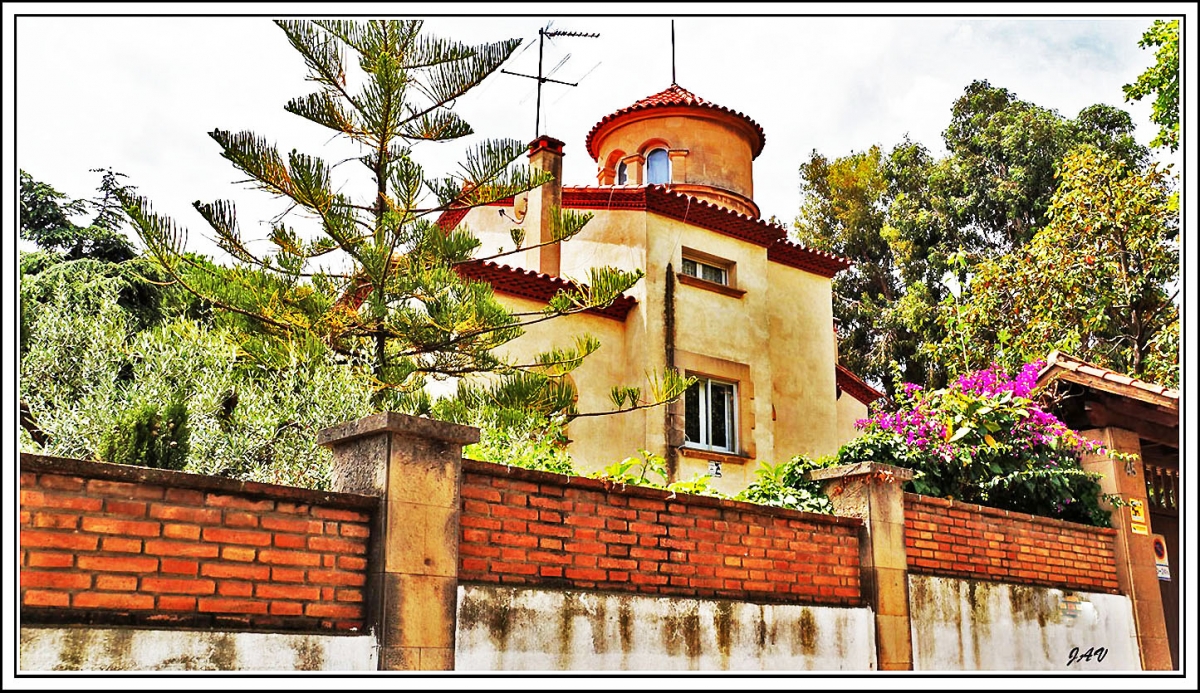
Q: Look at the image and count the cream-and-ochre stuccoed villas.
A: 1